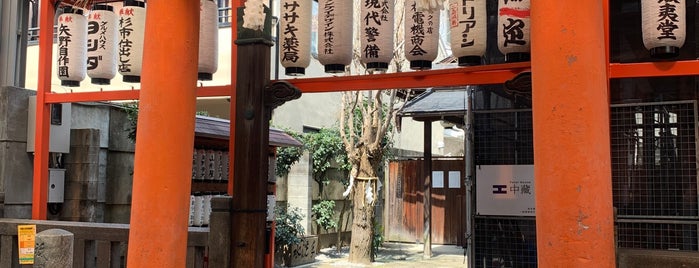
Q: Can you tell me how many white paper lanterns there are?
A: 11